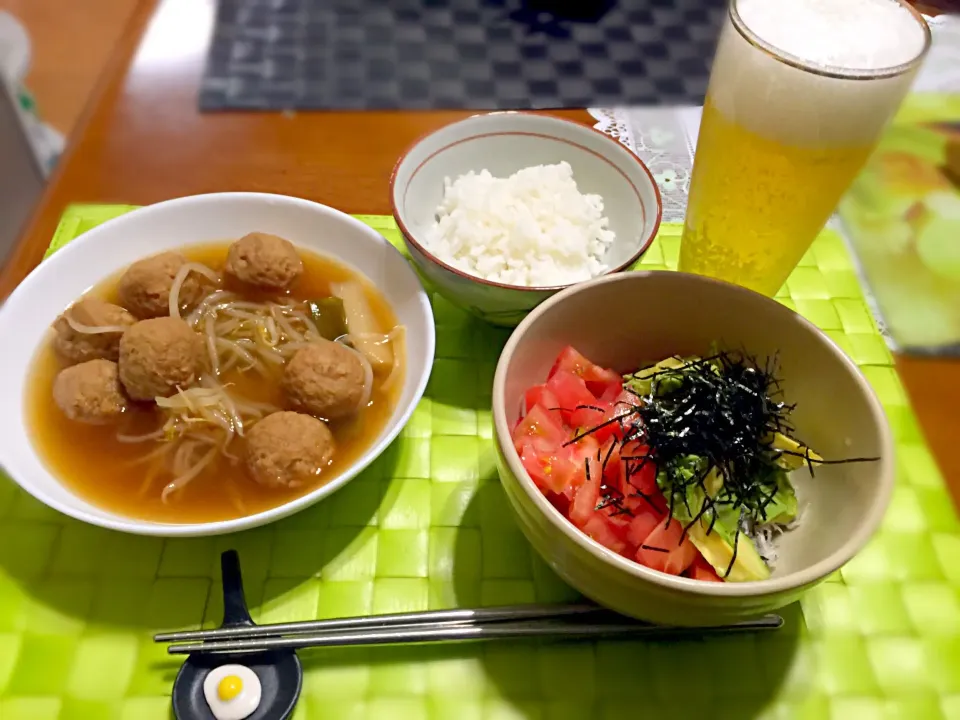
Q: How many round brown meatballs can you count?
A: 7